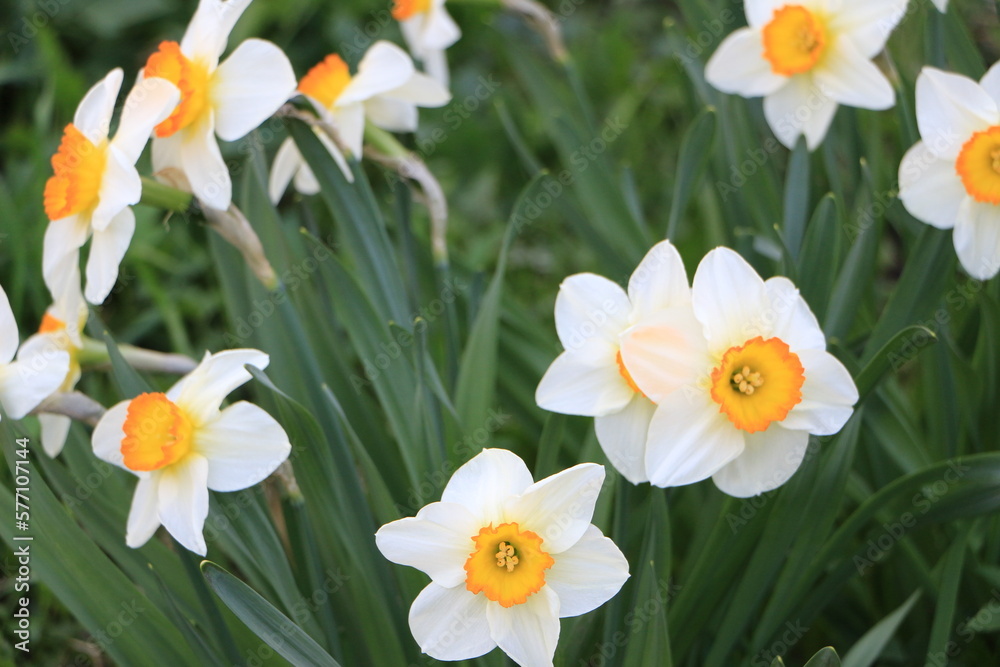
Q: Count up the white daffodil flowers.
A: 12